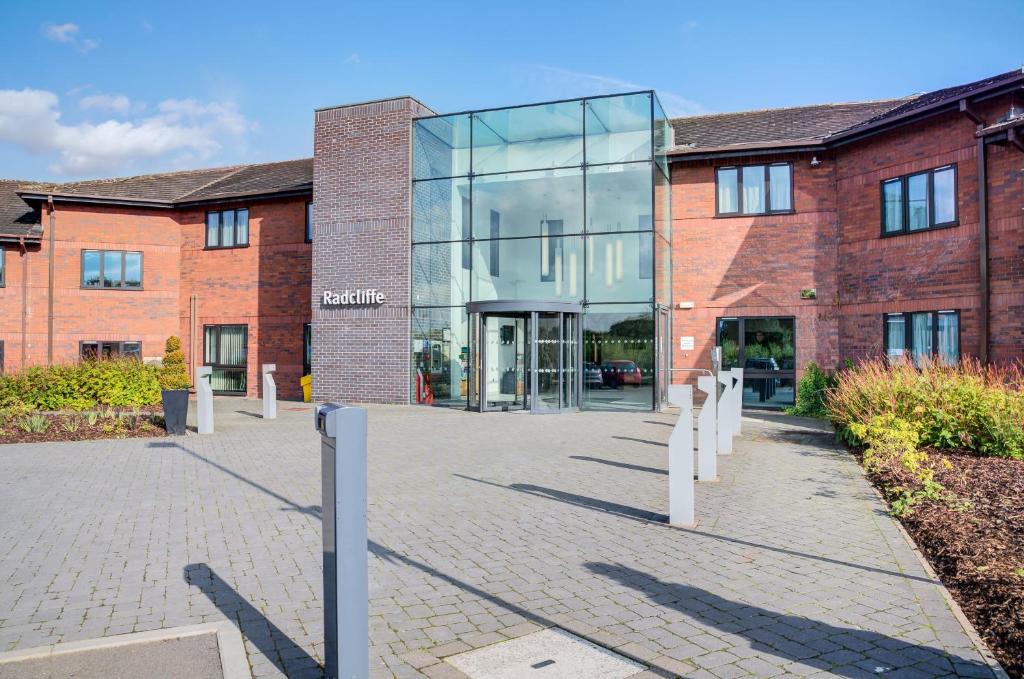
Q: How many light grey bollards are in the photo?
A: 6